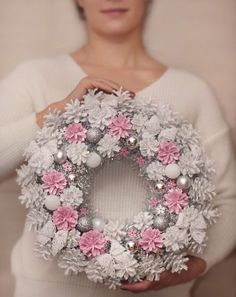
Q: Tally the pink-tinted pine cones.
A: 8